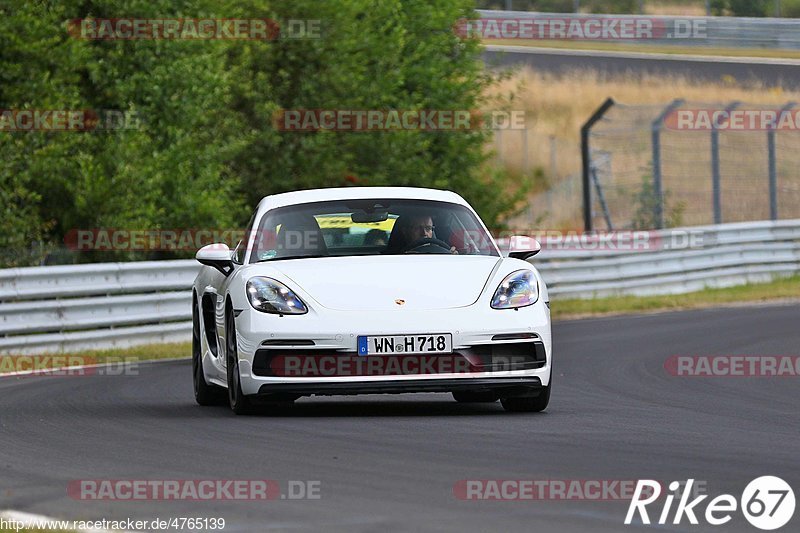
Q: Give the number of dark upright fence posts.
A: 4